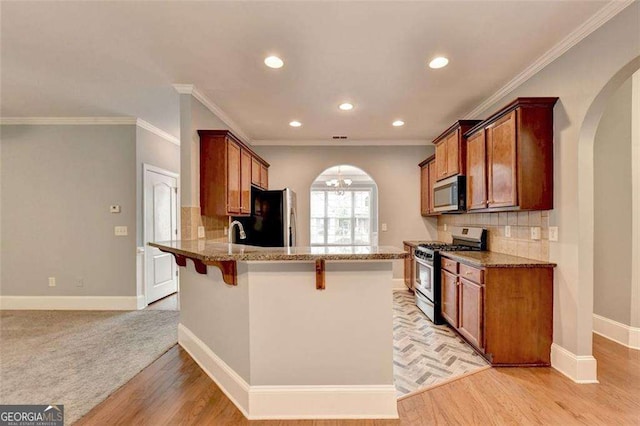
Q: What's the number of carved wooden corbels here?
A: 4